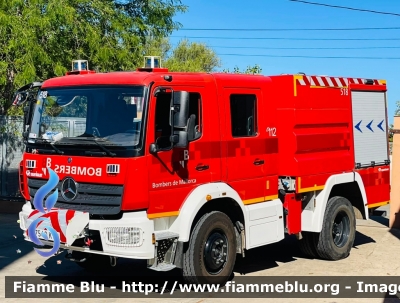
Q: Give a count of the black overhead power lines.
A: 5